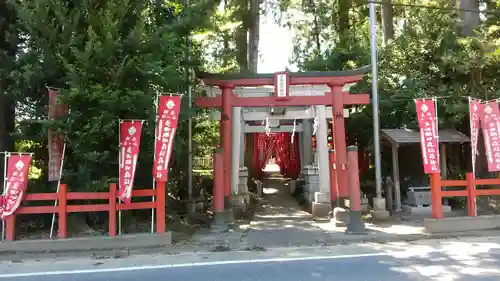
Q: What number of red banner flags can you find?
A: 7